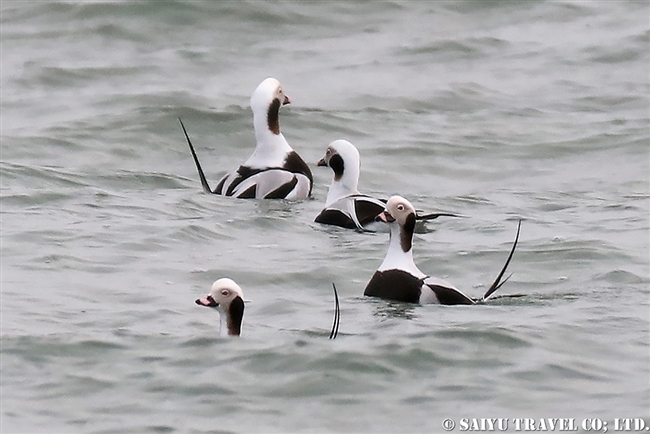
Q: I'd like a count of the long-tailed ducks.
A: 4